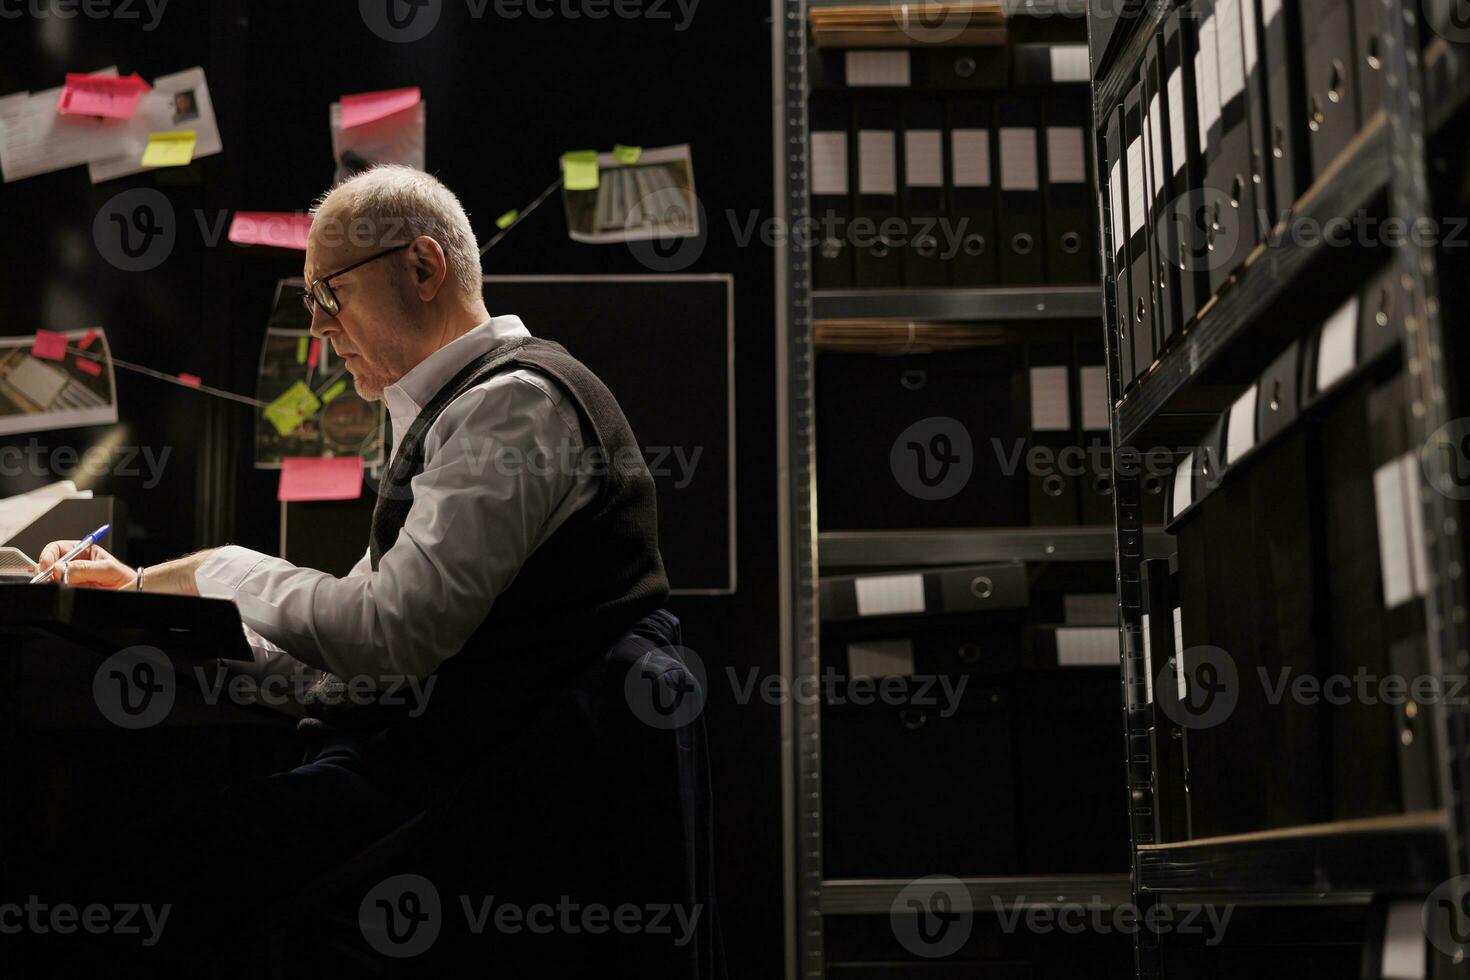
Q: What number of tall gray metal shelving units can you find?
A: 2